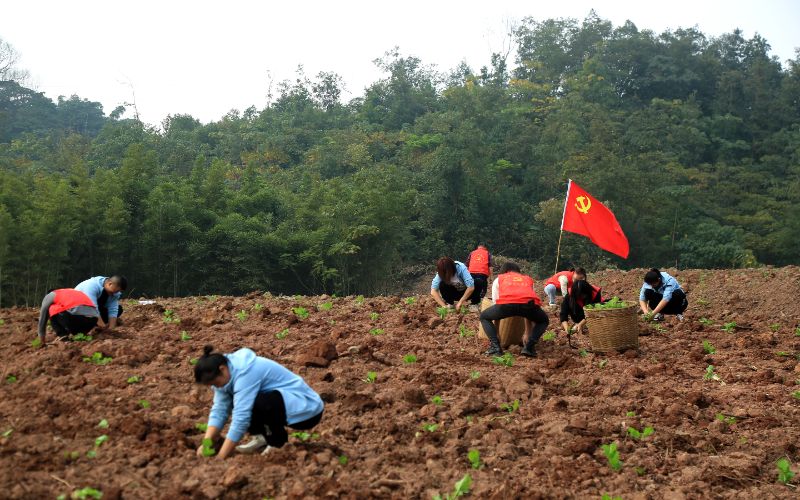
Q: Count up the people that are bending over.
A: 8